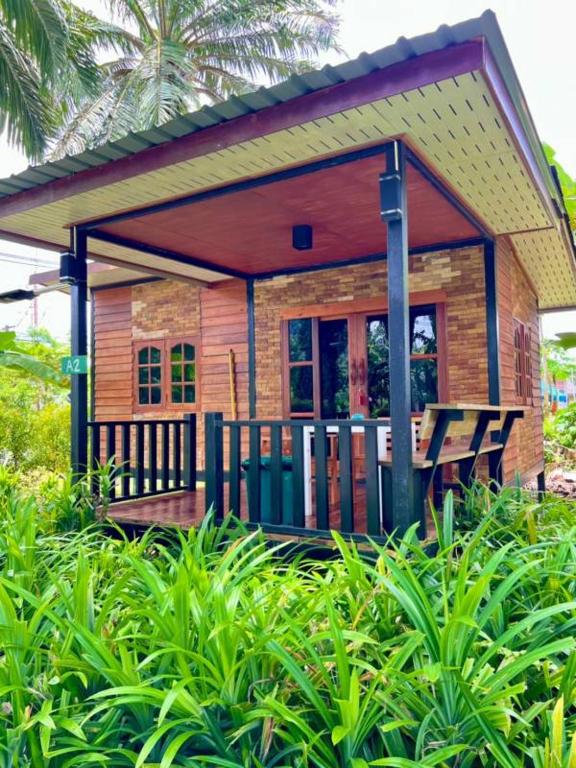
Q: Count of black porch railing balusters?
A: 14